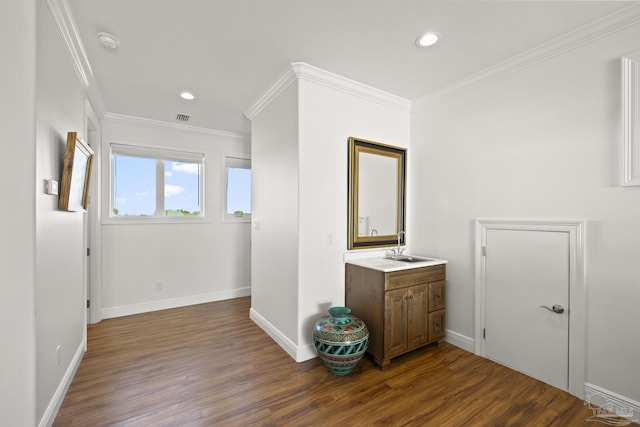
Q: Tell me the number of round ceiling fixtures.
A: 3